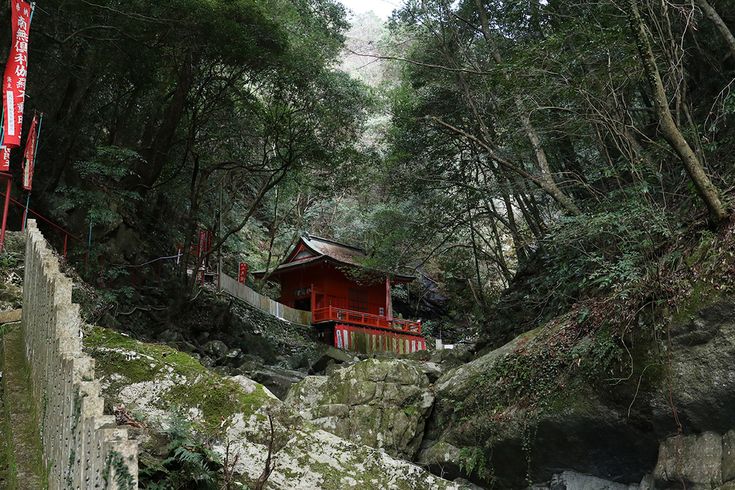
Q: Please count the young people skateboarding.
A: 0